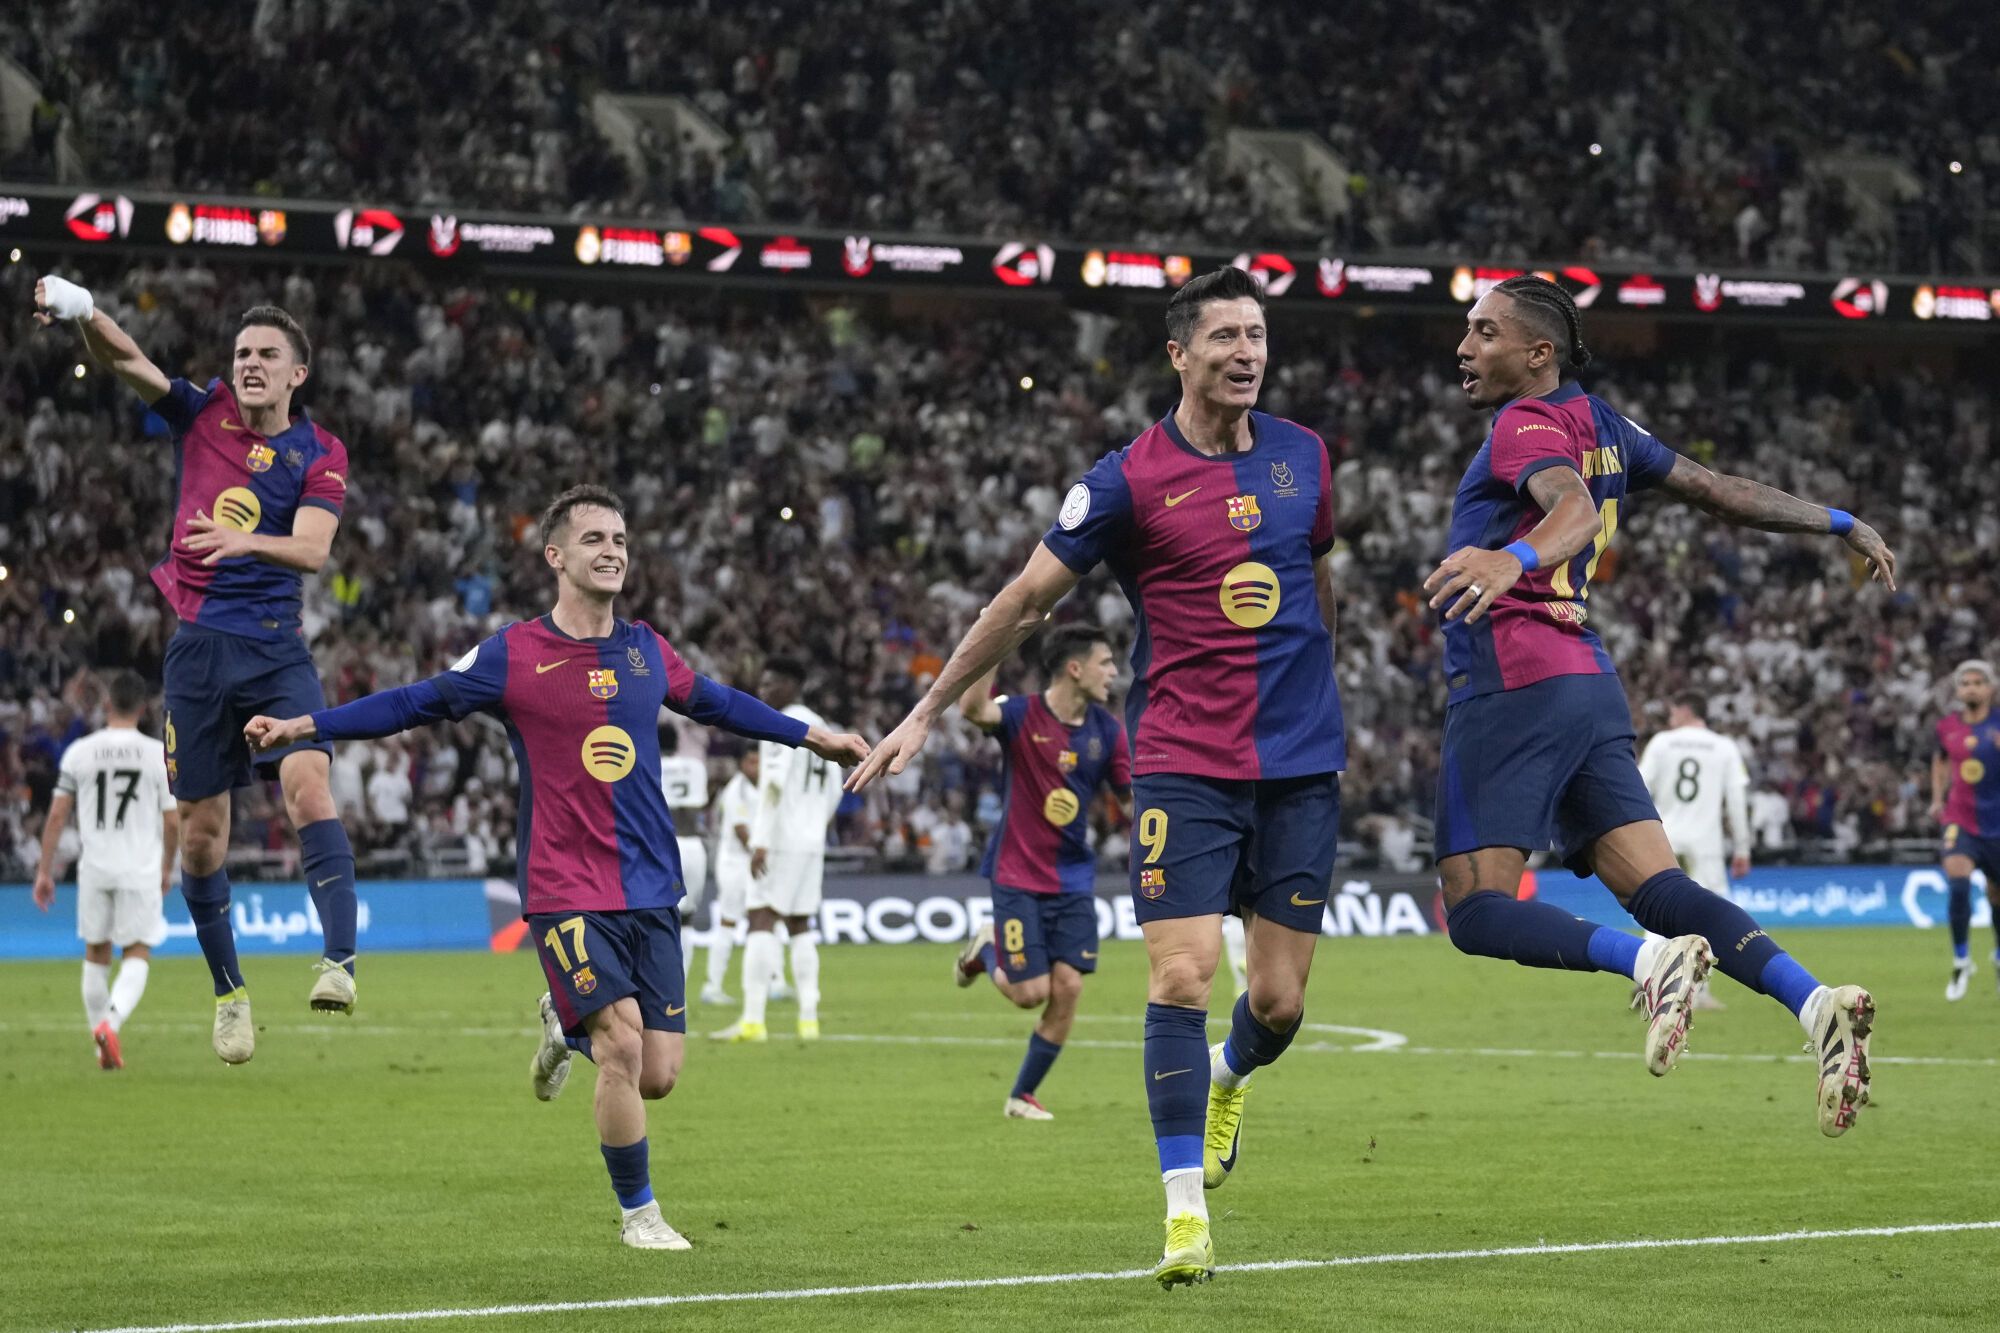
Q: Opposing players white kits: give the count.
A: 5